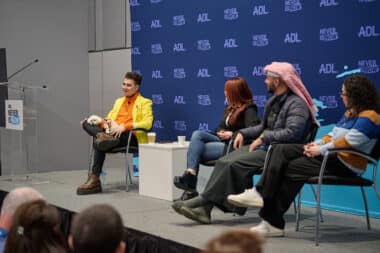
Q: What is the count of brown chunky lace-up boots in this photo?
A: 2